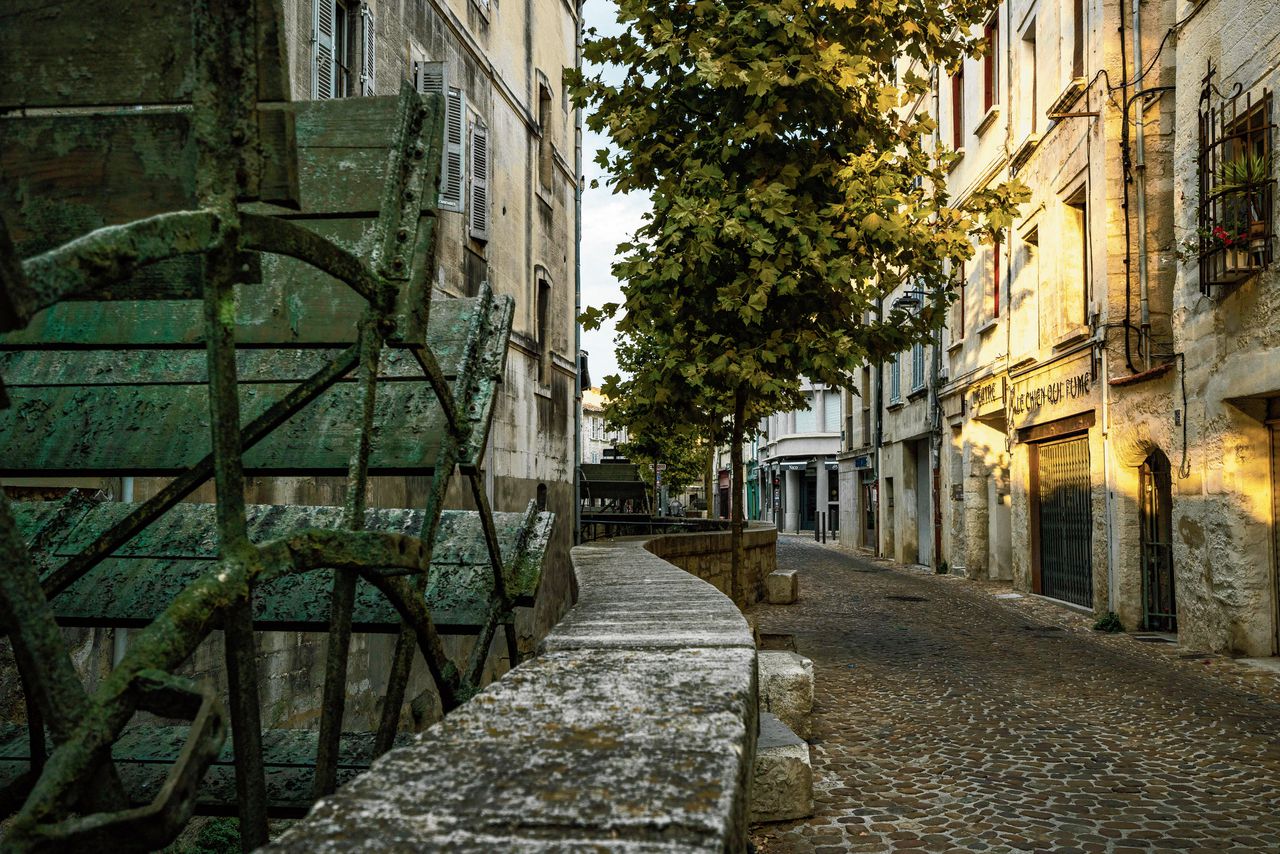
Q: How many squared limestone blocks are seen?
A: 3